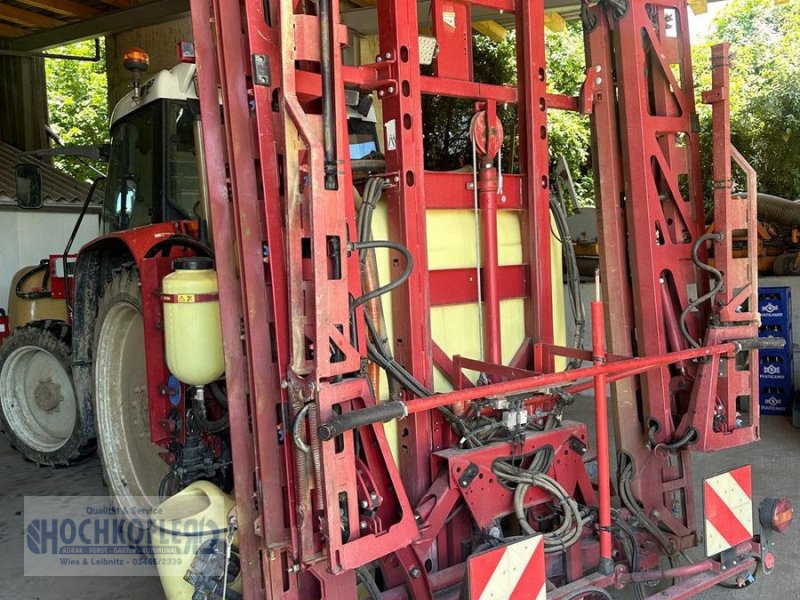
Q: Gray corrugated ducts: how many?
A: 1